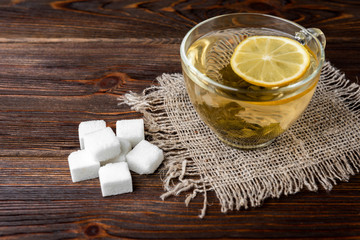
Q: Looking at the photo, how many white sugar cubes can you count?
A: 7